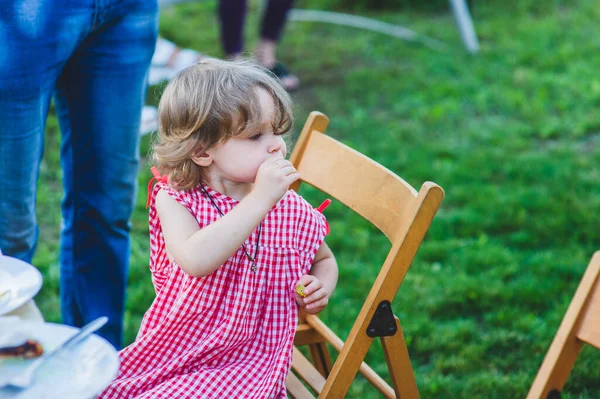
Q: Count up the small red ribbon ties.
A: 2